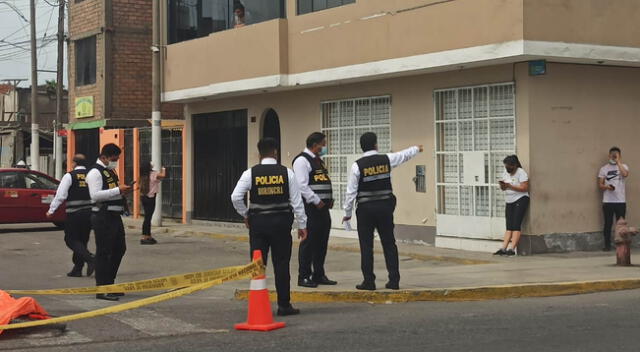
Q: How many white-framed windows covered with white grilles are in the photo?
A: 2